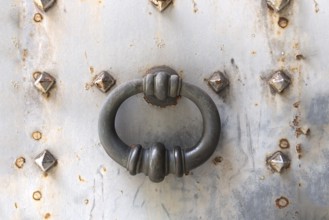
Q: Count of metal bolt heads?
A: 9